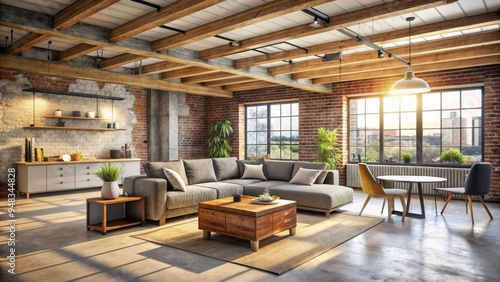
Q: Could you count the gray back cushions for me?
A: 6